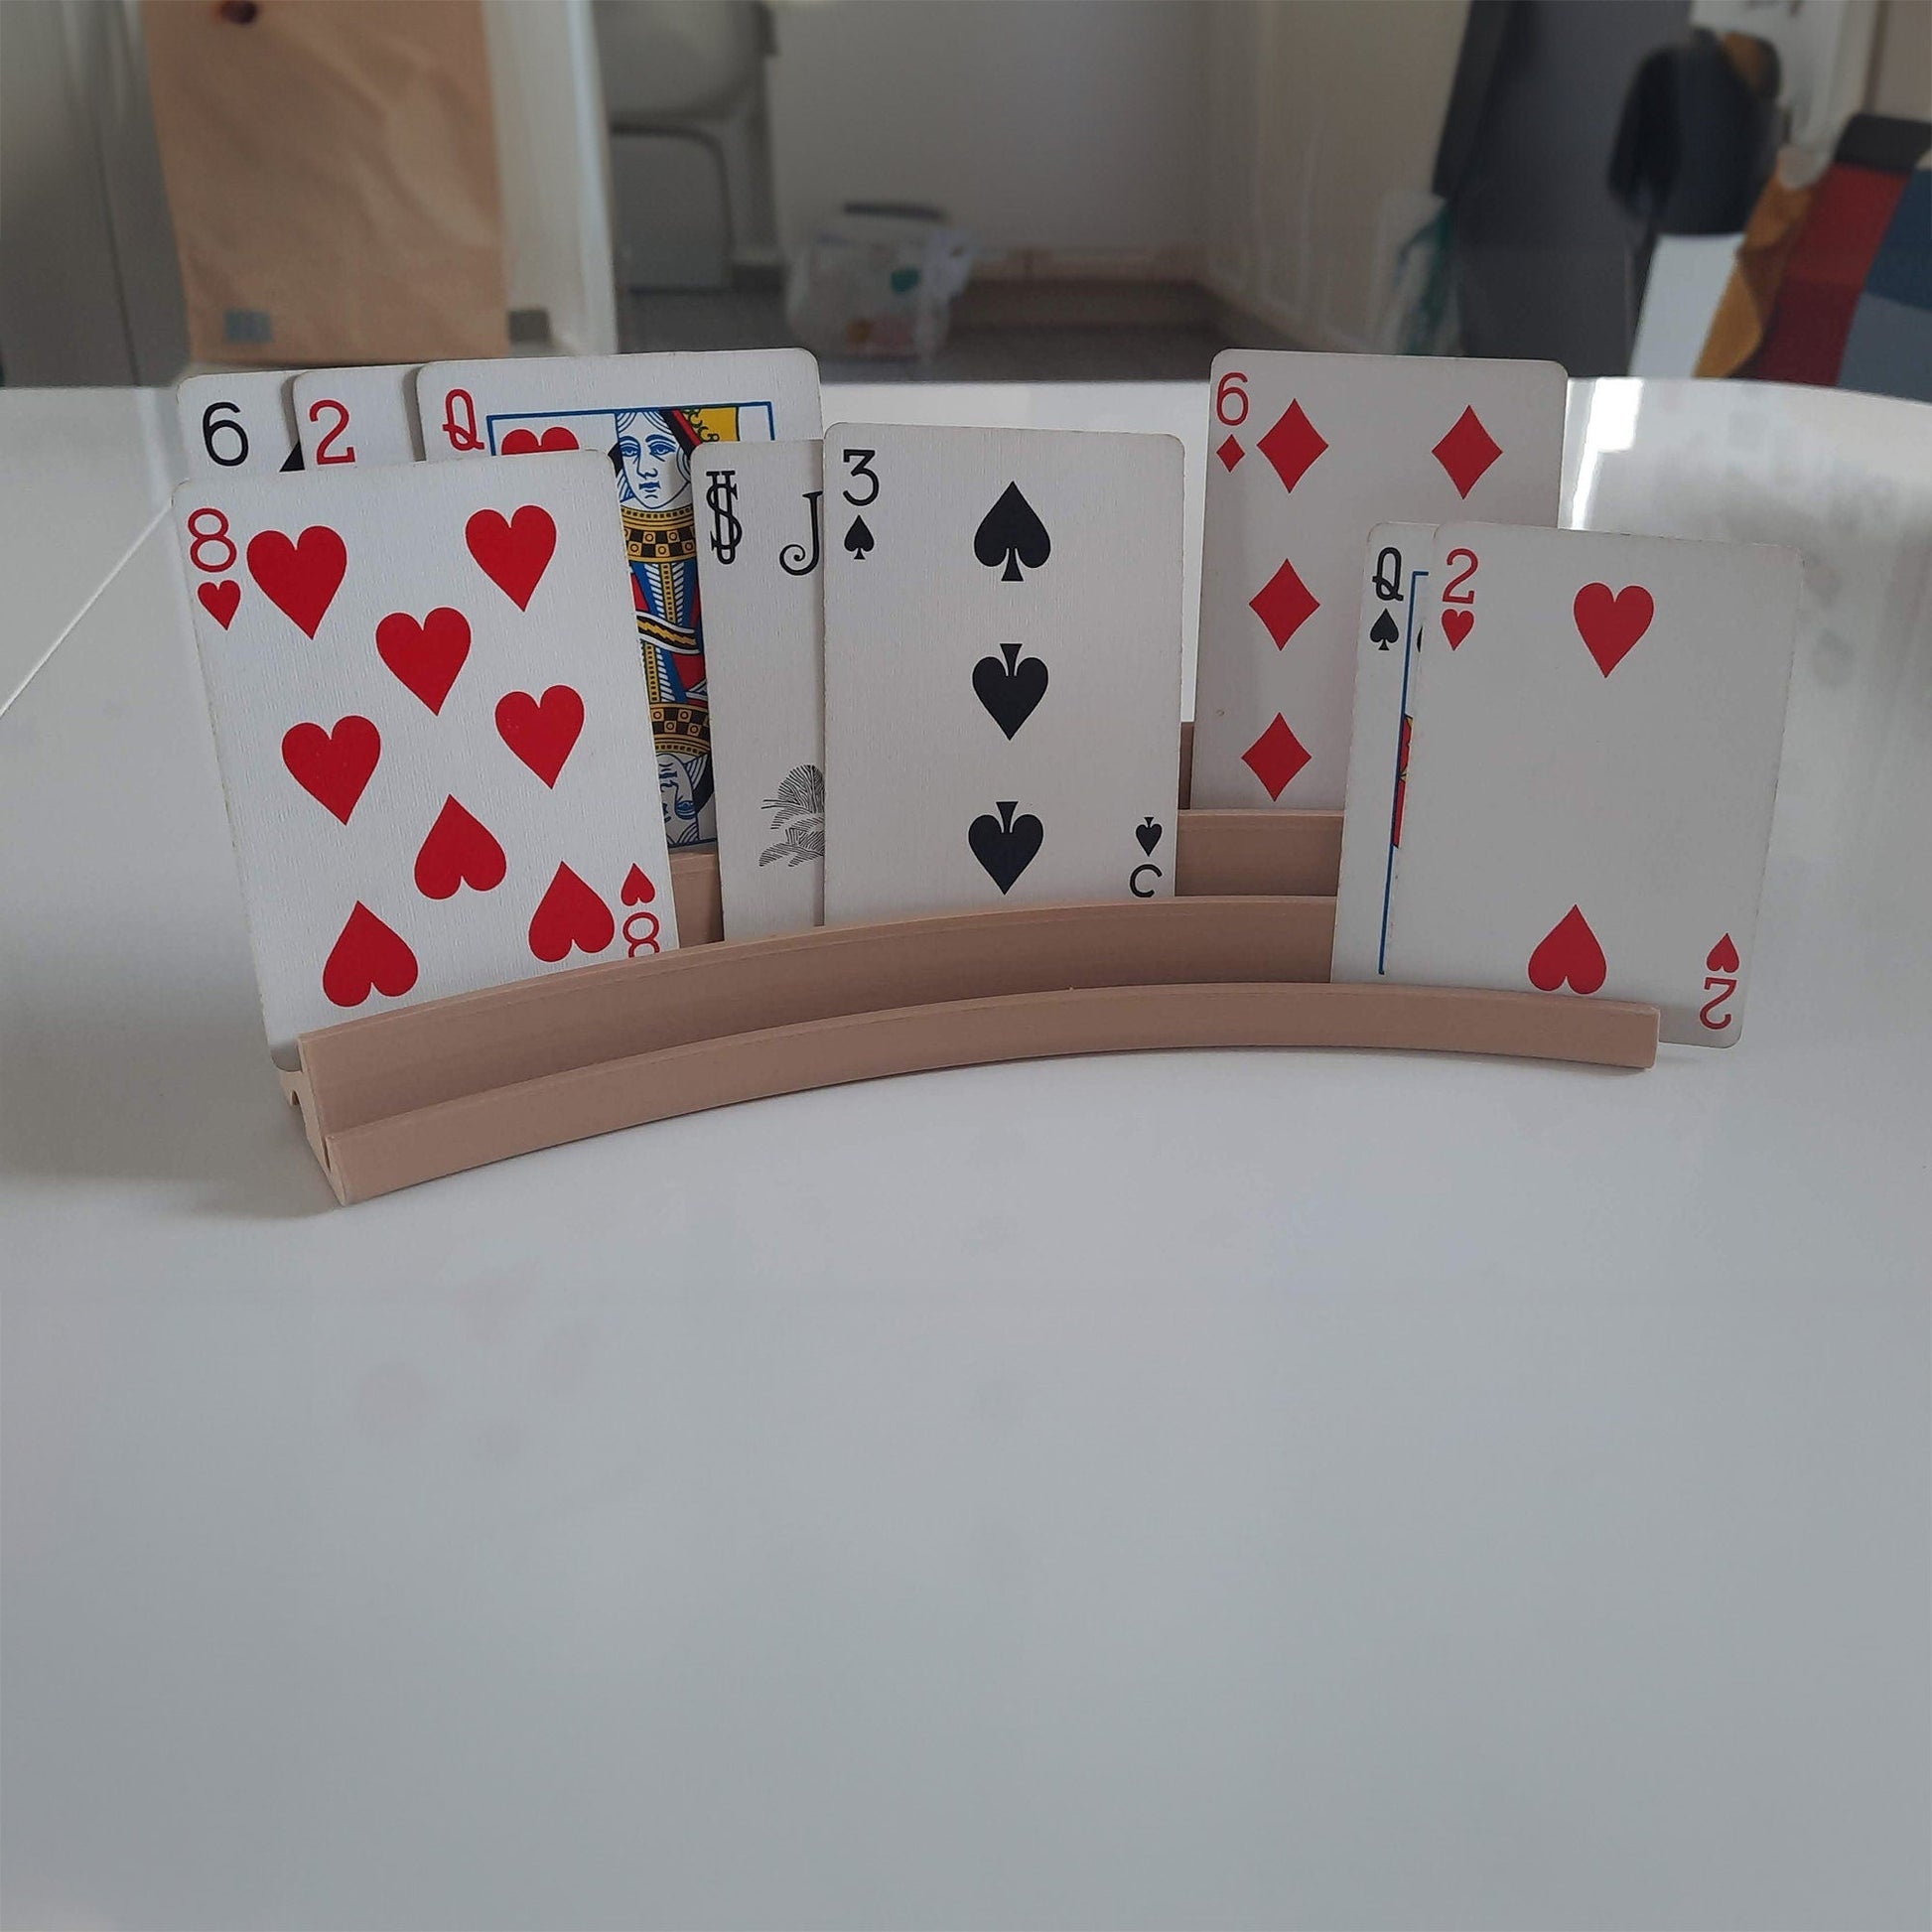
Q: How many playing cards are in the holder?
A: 9